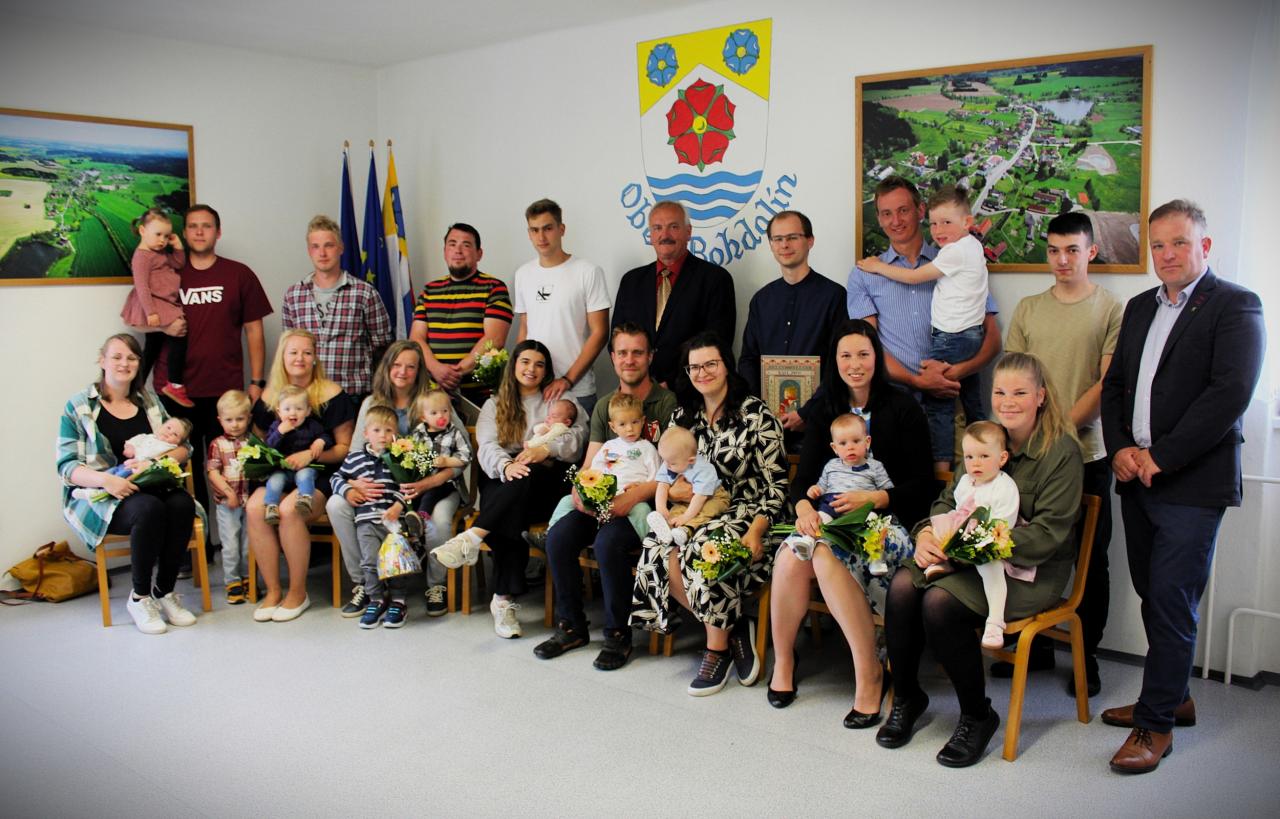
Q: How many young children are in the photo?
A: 12